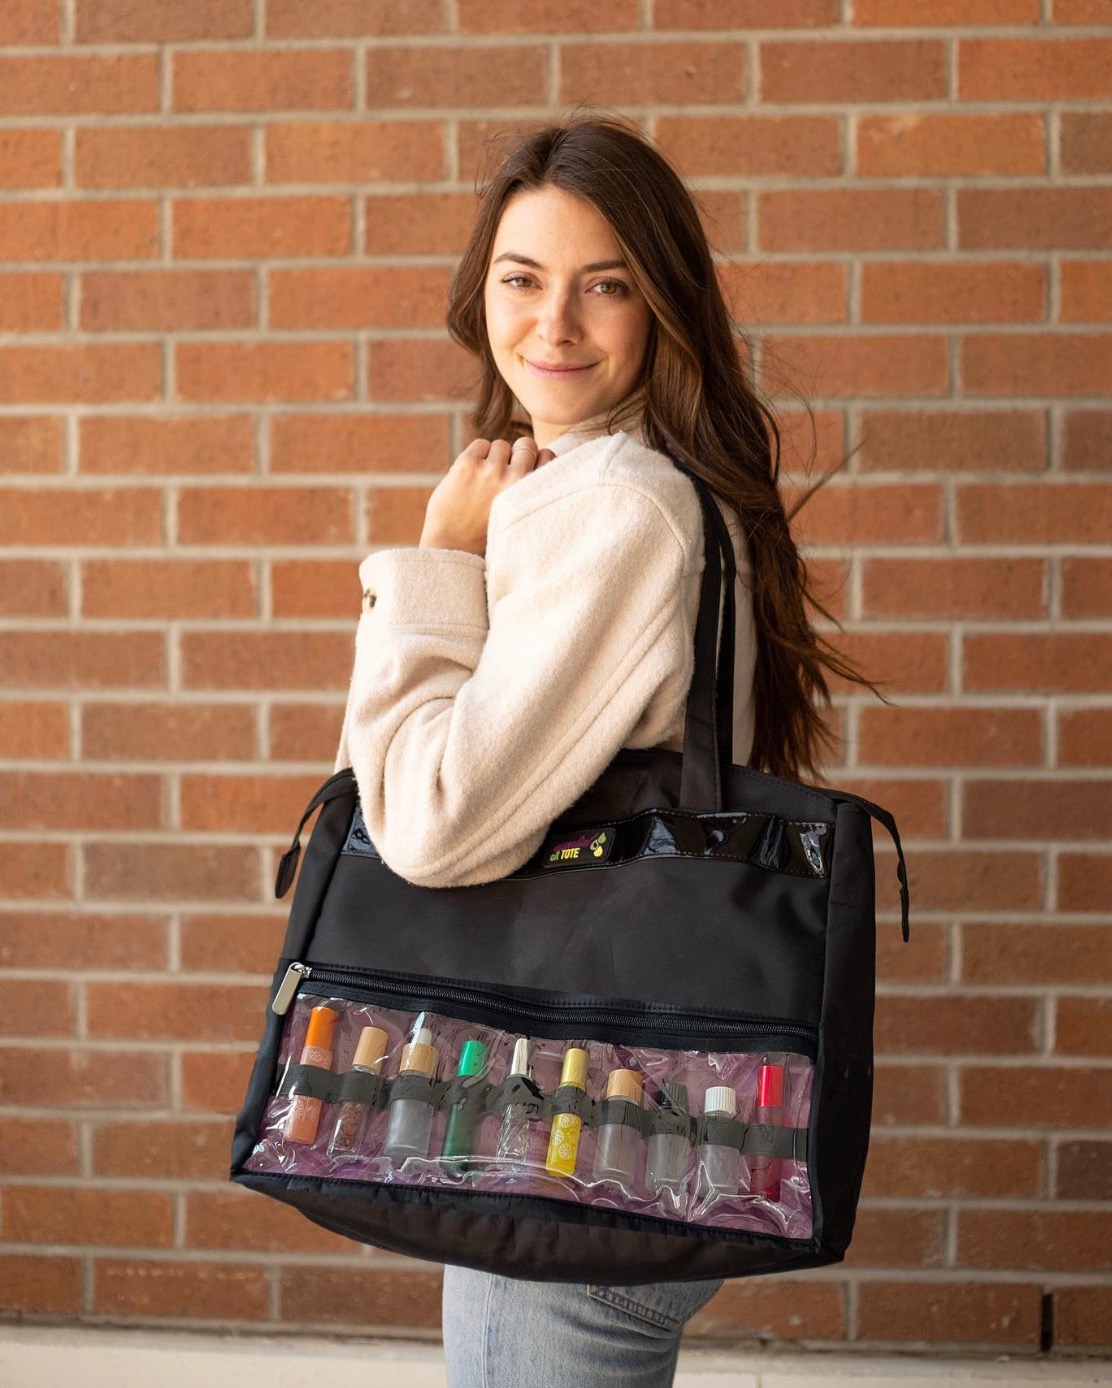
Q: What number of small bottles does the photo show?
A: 10